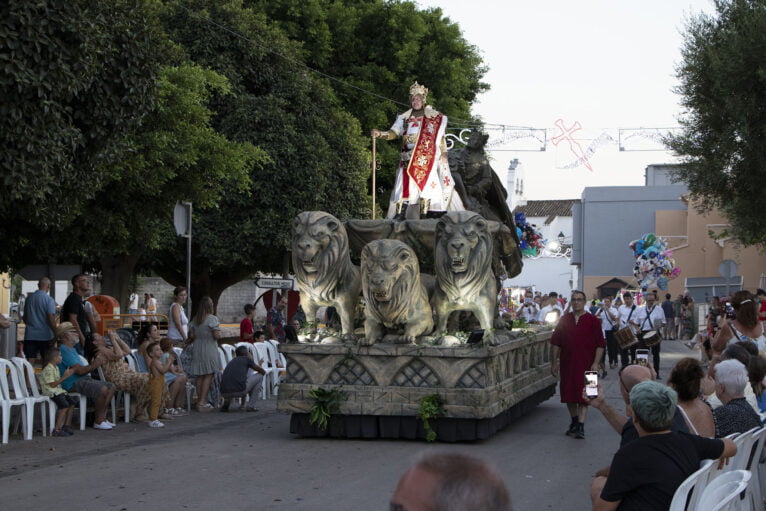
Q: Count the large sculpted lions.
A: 3